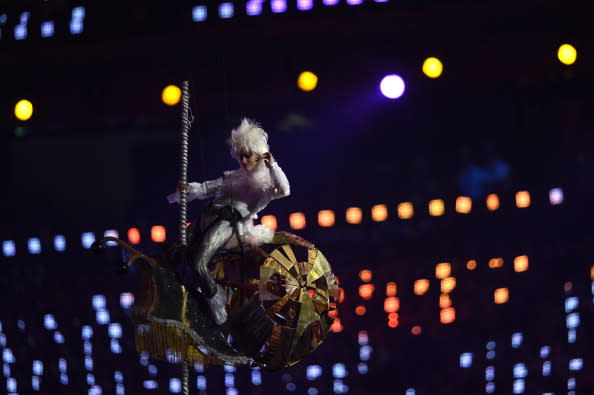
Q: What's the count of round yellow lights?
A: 5